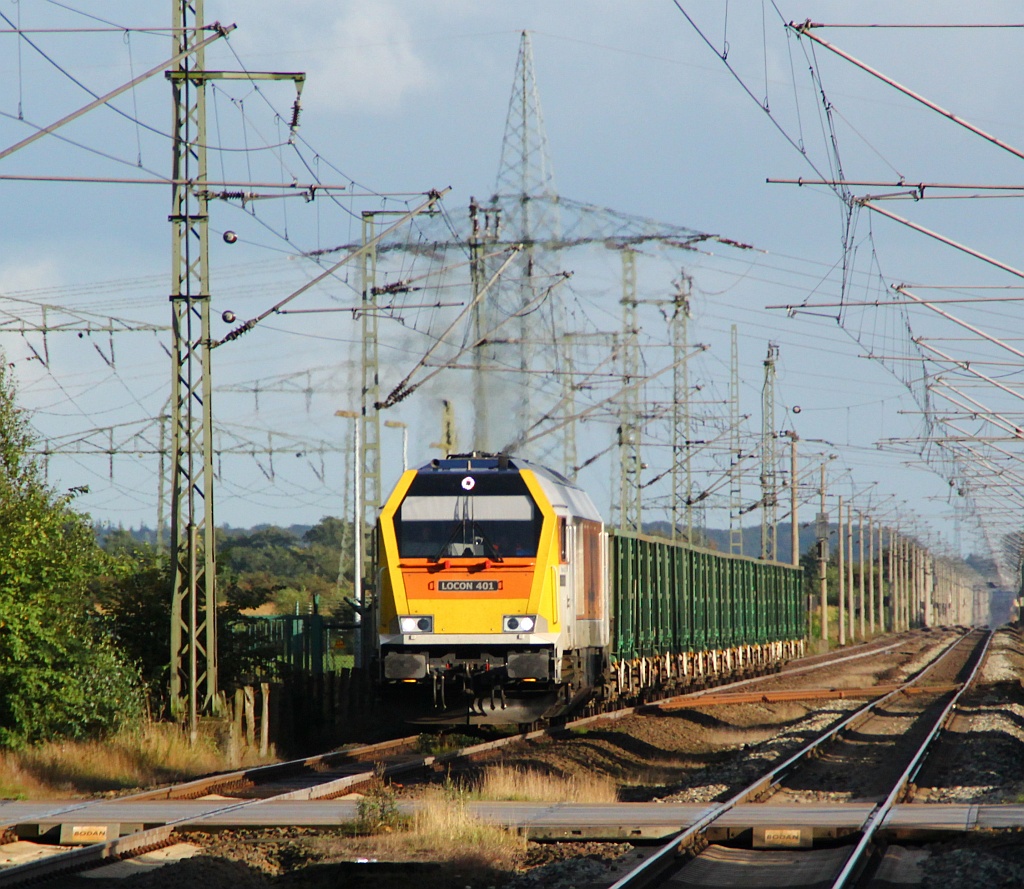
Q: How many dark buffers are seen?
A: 2